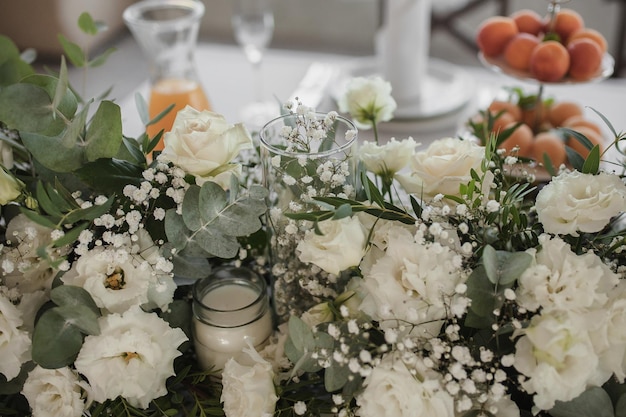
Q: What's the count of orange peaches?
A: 15